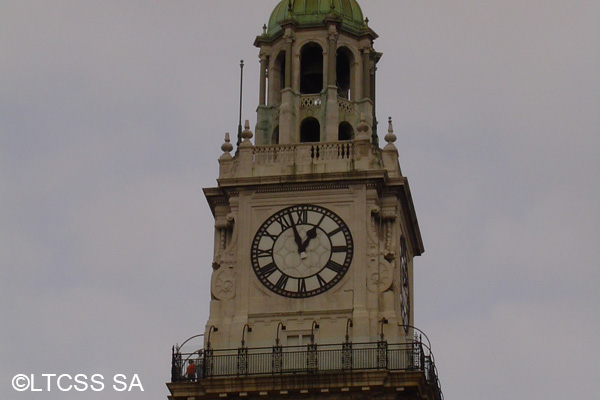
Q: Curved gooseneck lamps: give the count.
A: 6